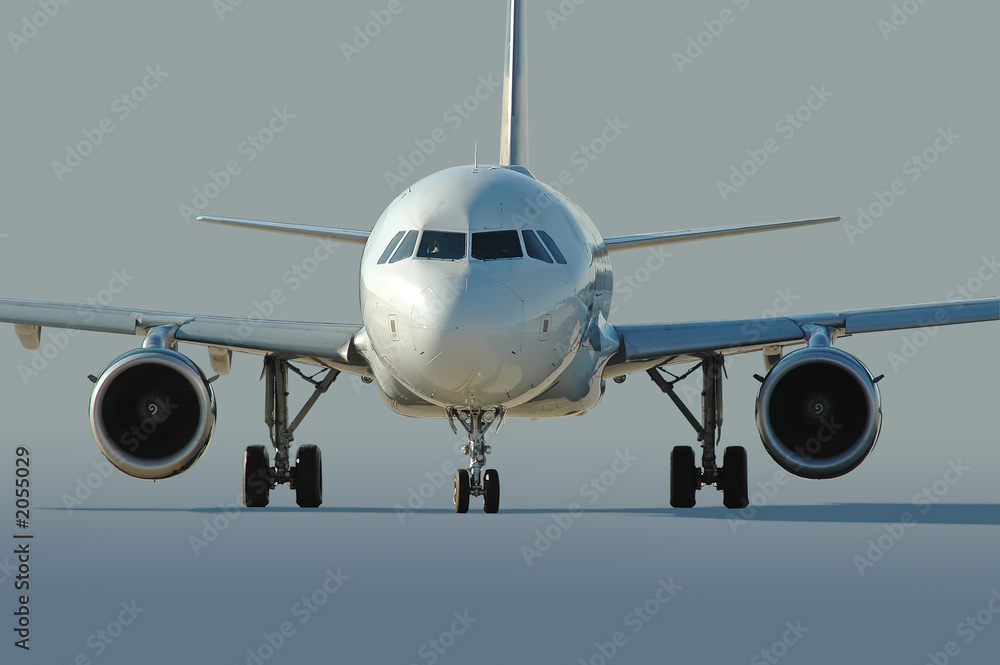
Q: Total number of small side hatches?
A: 2